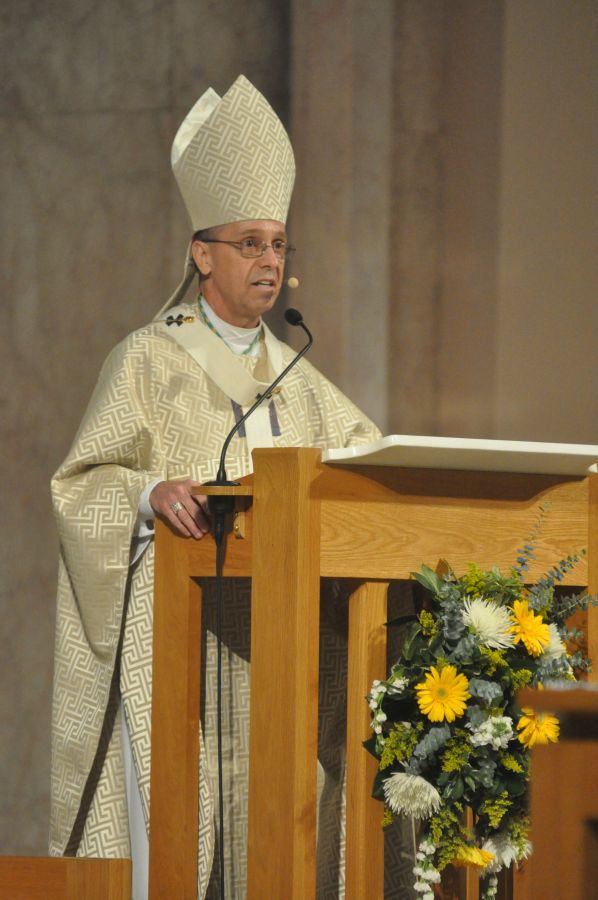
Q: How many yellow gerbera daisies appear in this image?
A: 4